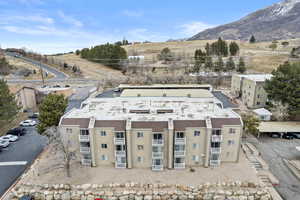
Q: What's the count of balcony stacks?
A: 5